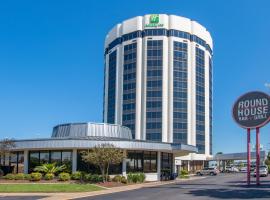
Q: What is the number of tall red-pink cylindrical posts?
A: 2